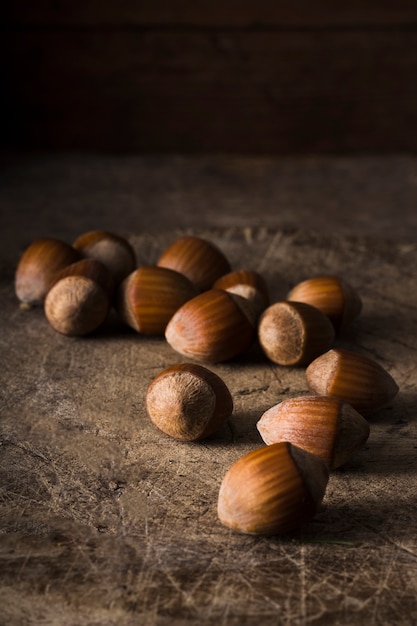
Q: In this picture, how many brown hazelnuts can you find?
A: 13